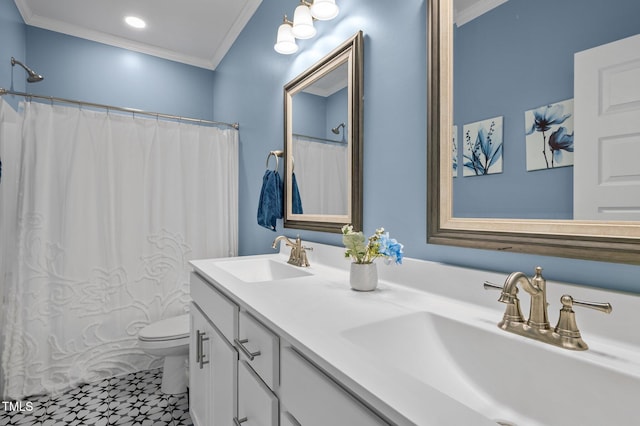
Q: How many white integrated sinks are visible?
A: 2